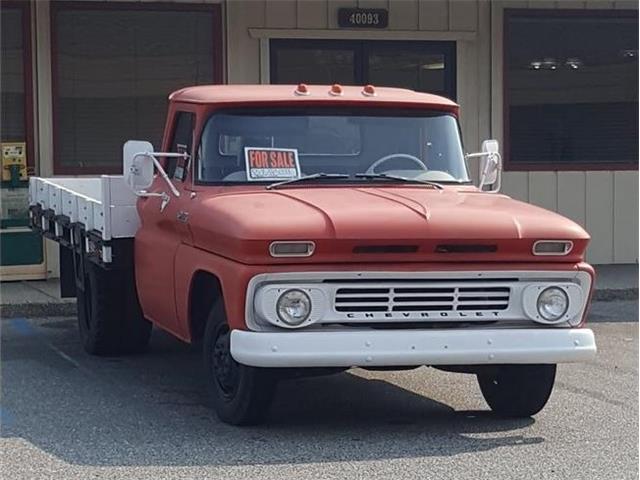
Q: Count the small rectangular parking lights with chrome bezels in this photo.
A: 2